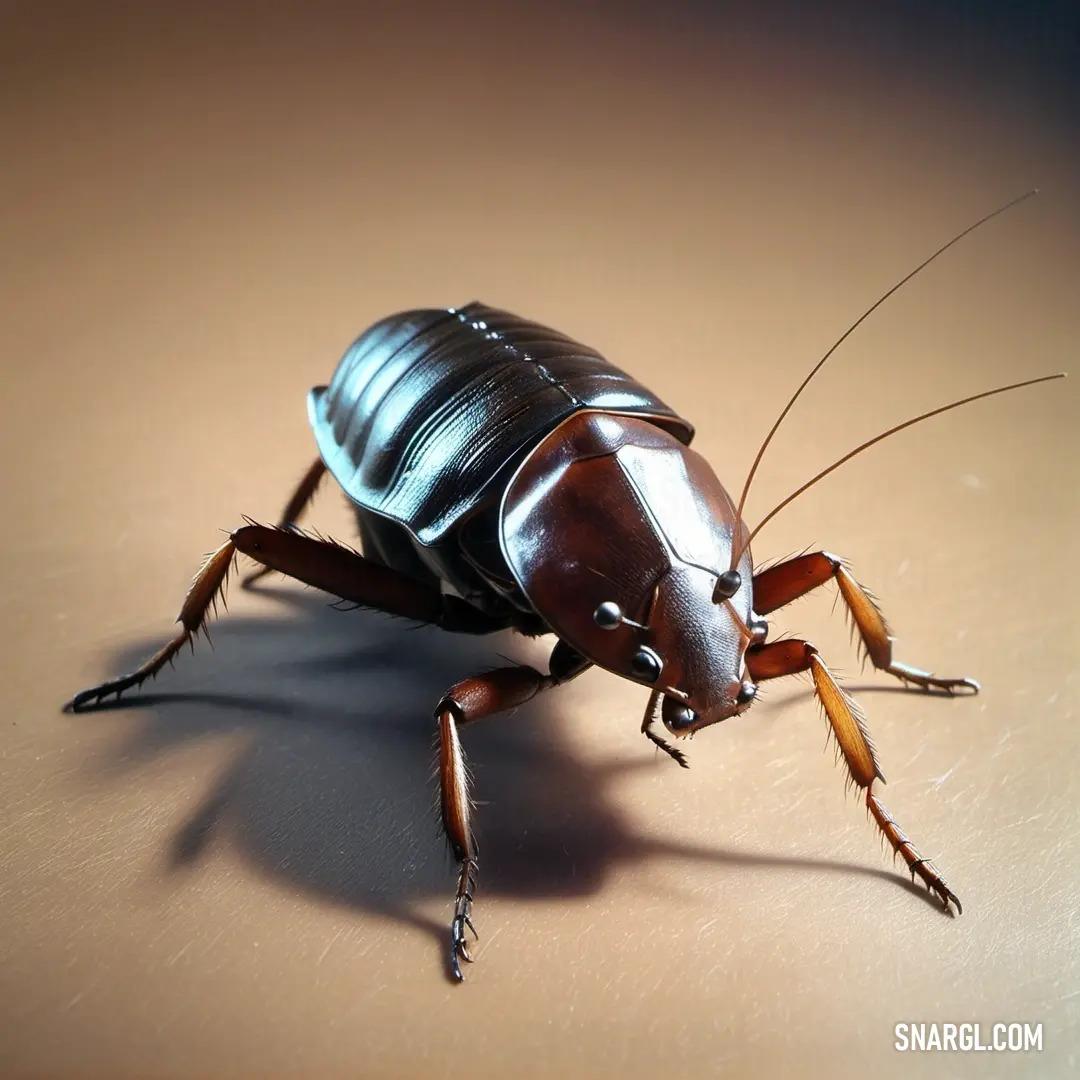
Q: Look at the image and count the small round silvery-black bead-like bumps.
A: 6